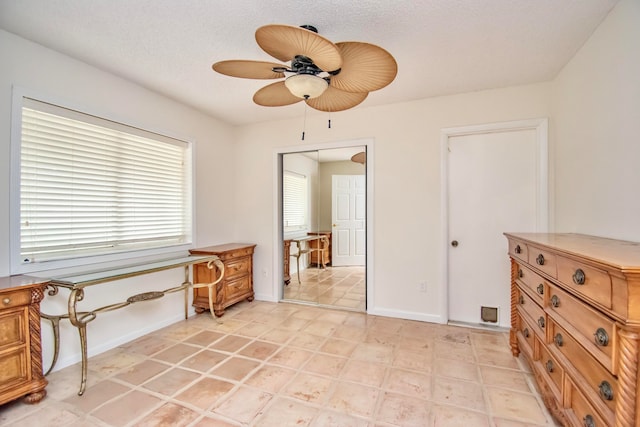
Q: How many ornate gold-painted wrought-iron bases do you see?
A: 1